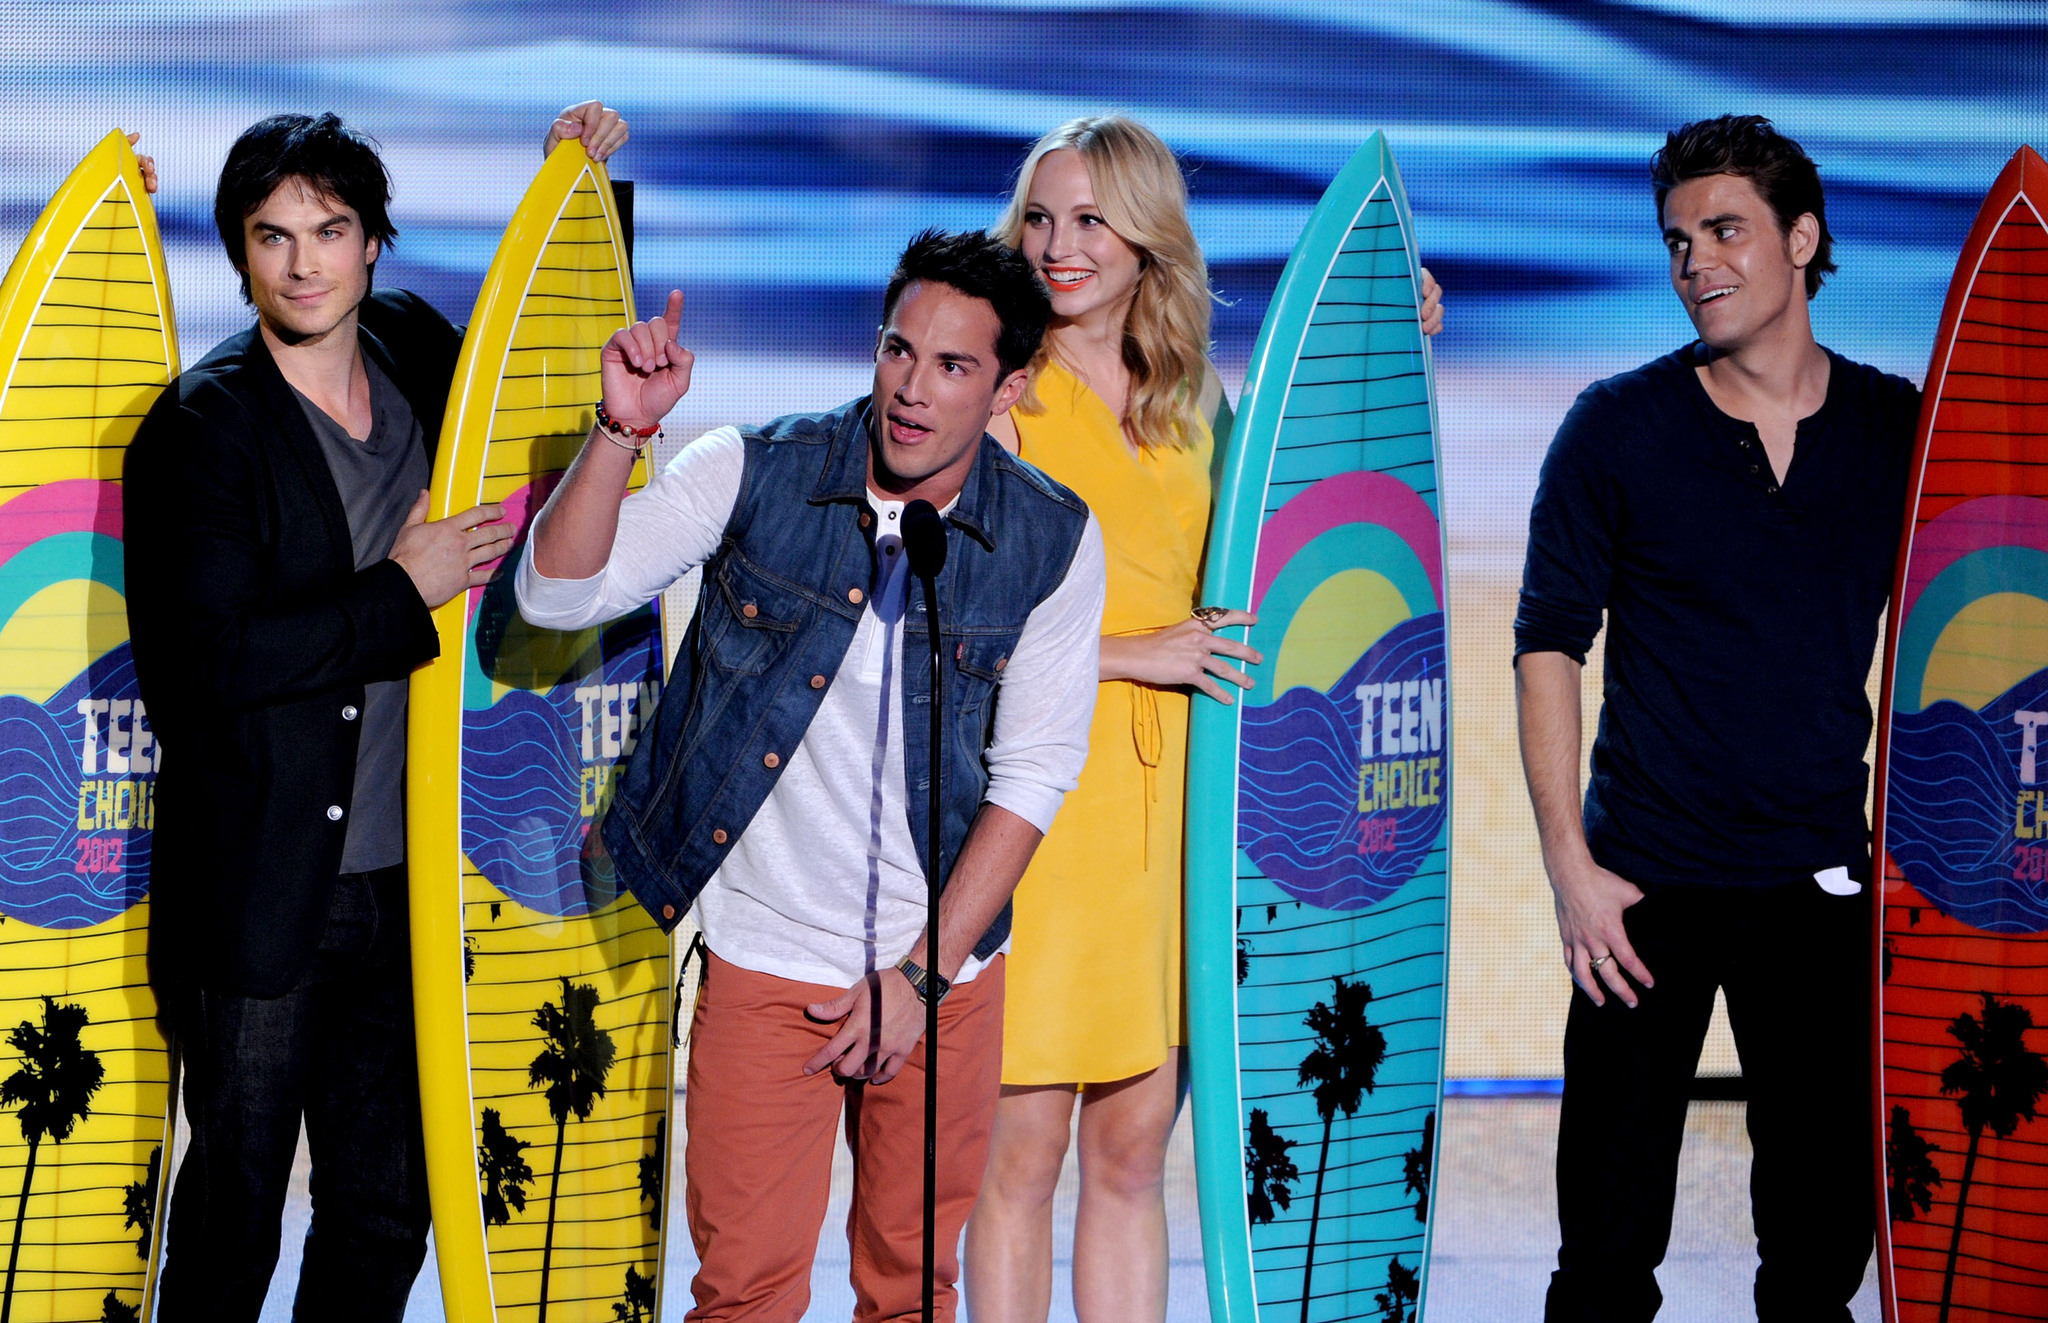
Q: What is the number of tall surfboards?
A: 4